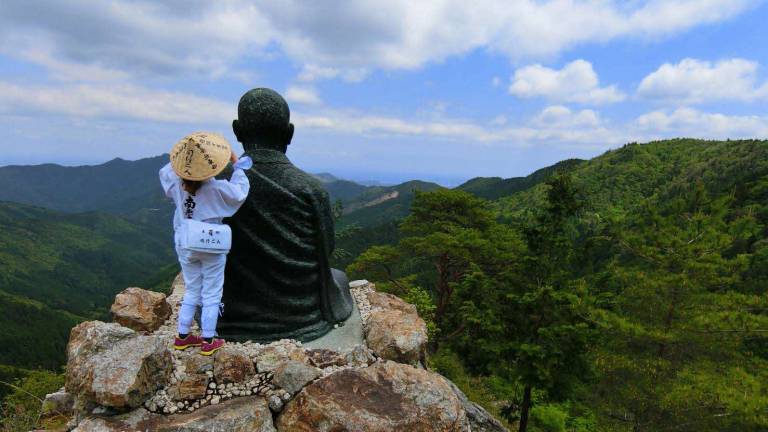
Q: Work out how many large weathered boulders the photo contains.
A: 5